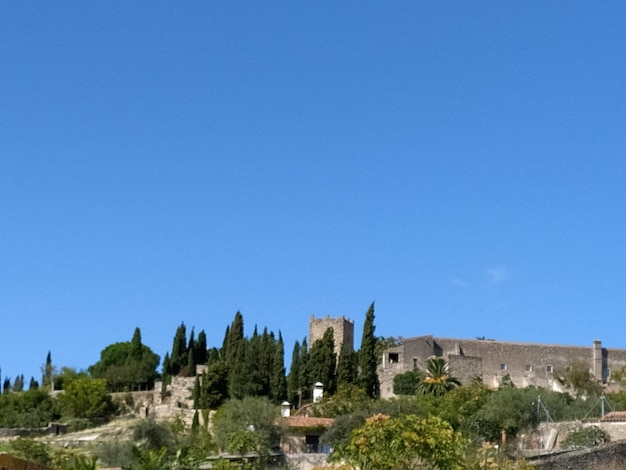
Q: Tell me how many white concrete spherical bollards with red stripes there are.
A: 0